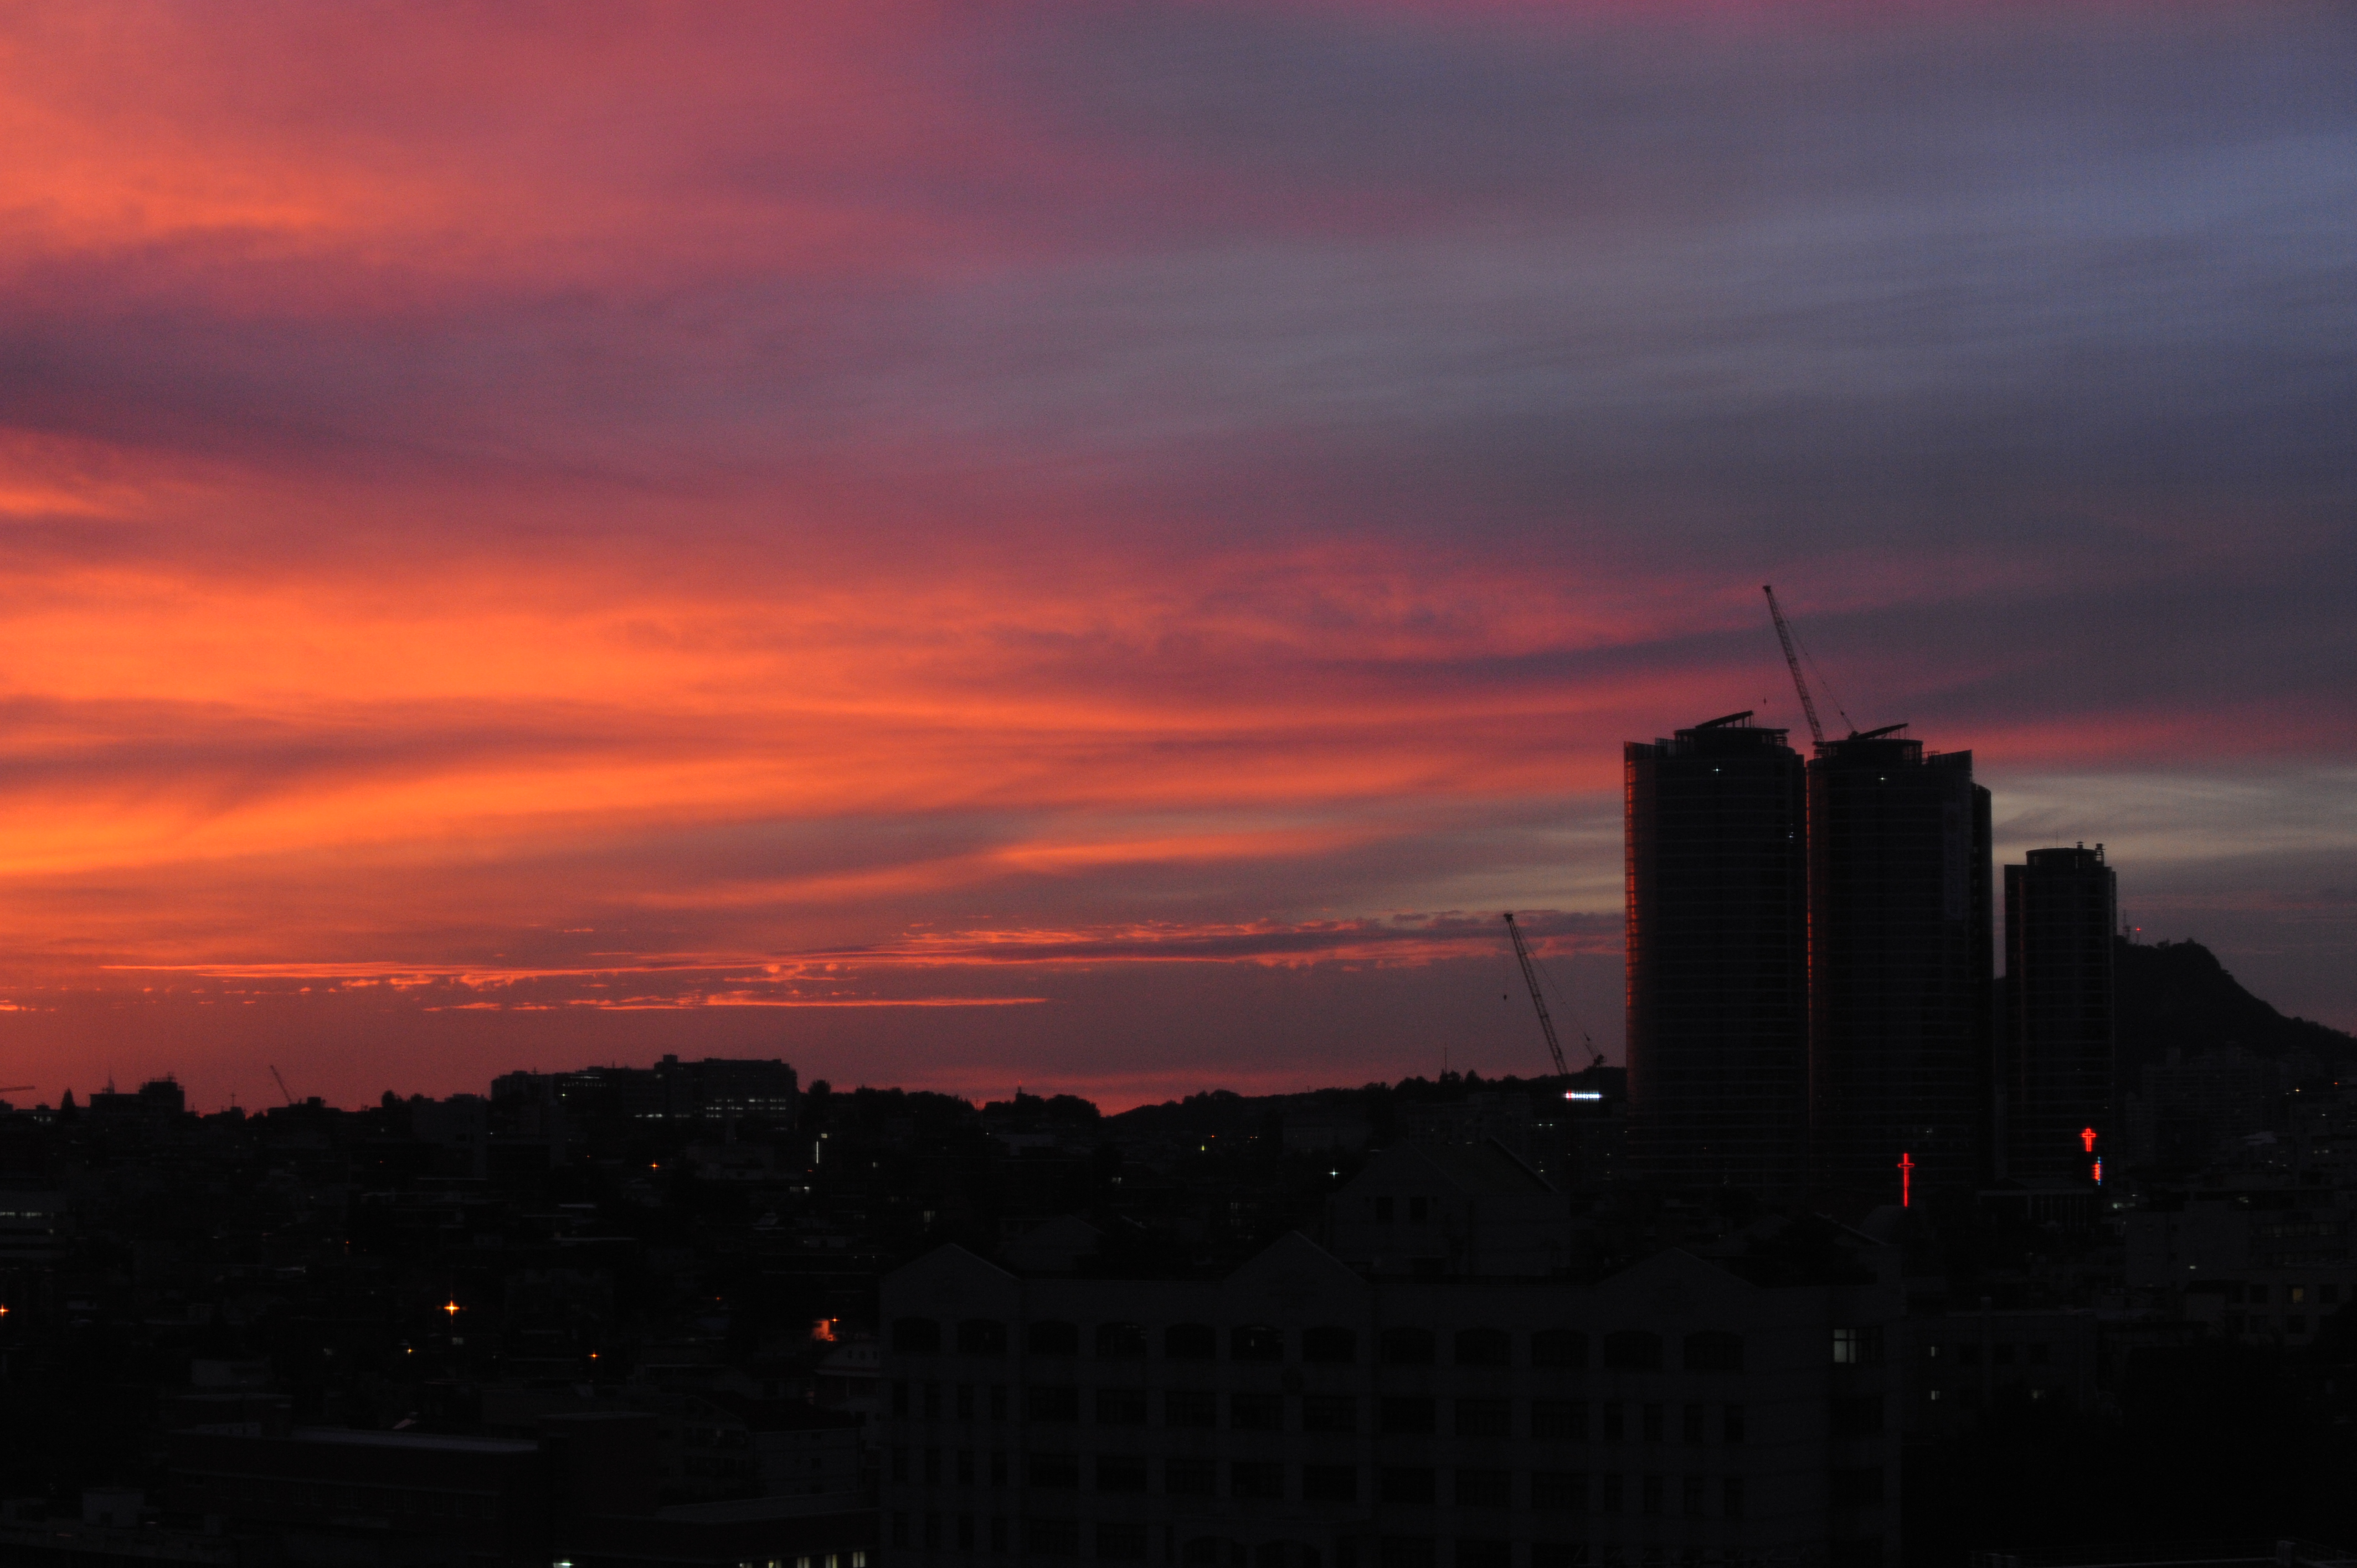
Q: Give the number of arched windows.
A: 12